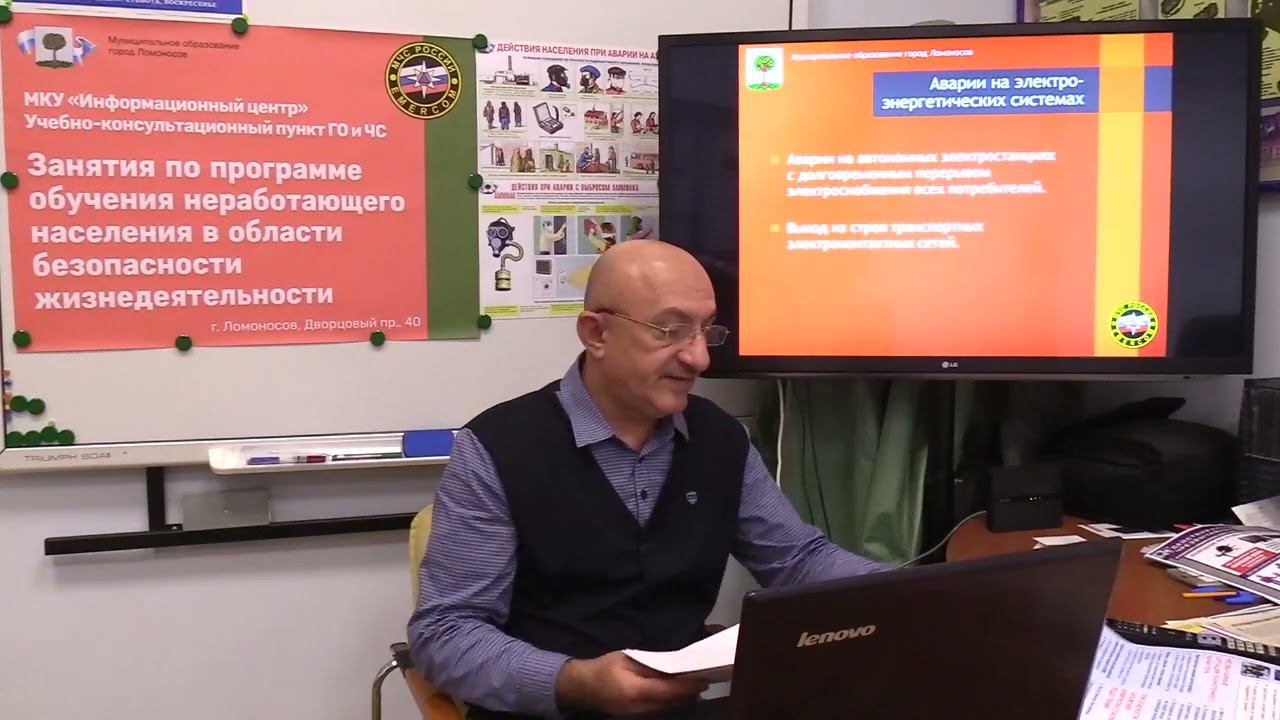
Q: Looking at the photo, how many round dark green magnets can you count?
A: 15